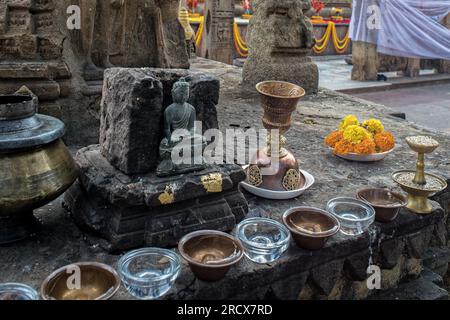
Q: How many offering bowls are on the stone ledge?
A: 8